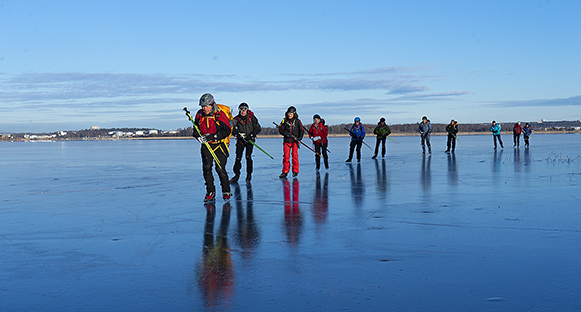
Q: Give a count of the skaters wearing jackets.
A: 11